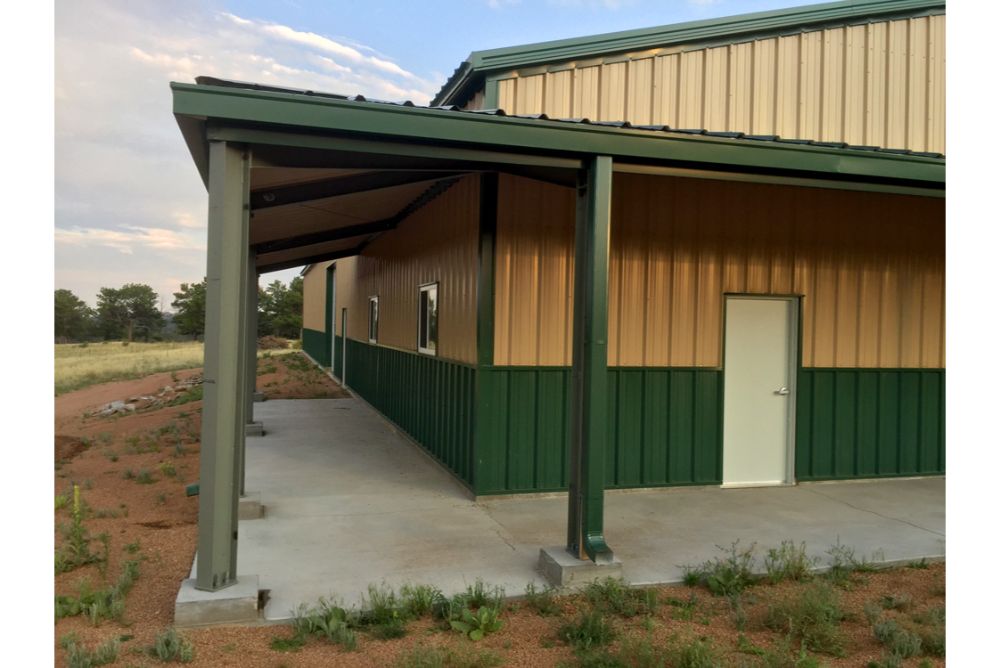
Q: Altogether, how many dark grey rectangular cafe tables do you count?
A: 0